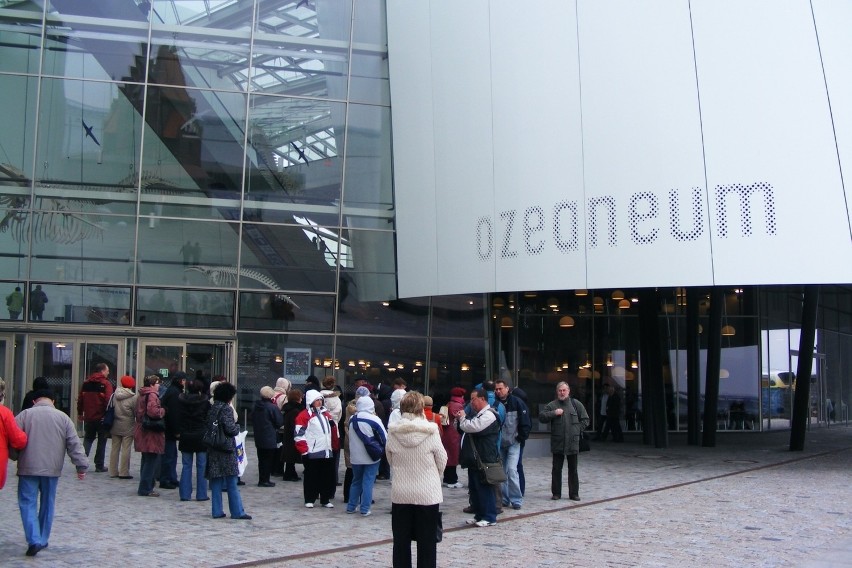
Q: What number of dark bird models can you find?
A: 2